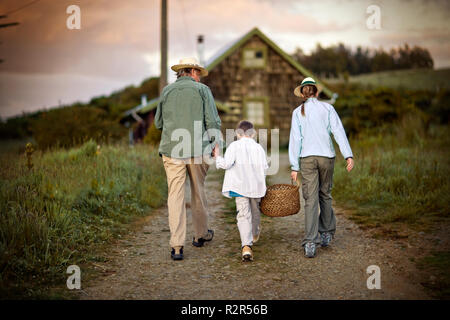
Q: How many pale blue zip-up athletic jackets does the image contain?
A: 1